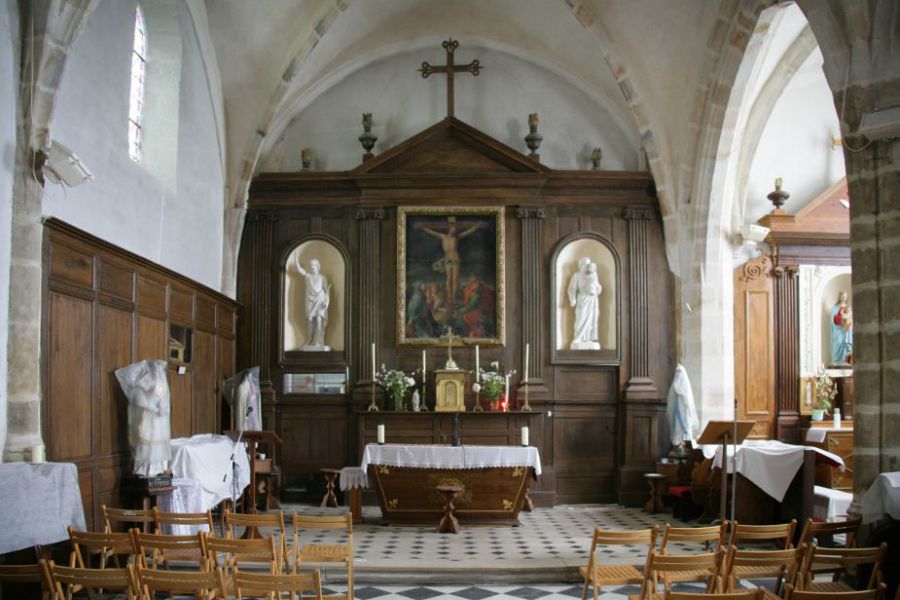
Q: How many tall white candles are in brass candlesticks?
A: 4